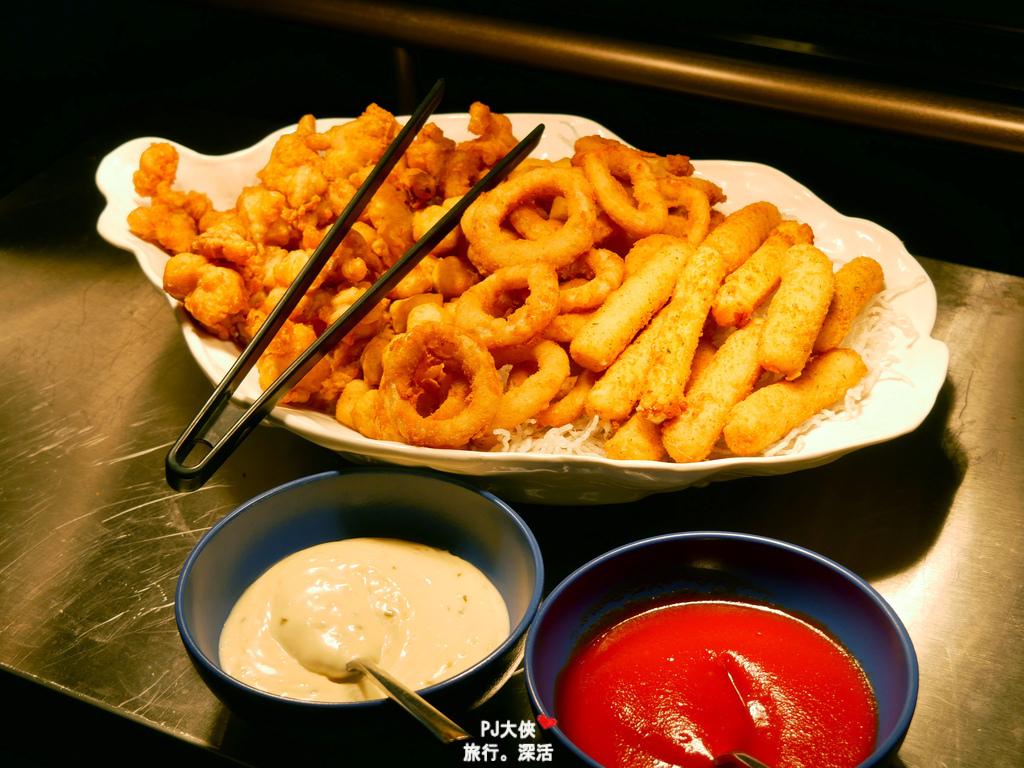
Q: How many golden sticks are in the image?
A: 10